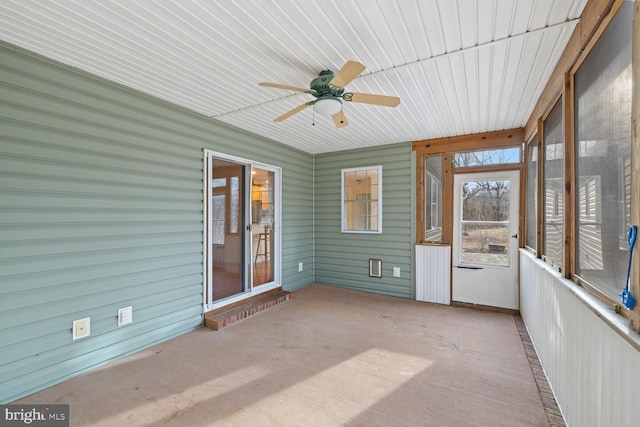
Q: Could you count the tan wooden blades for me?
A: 5